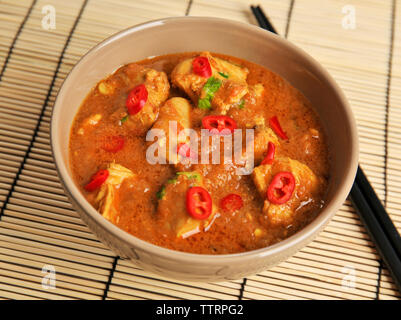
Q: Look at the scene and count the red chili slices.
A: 11